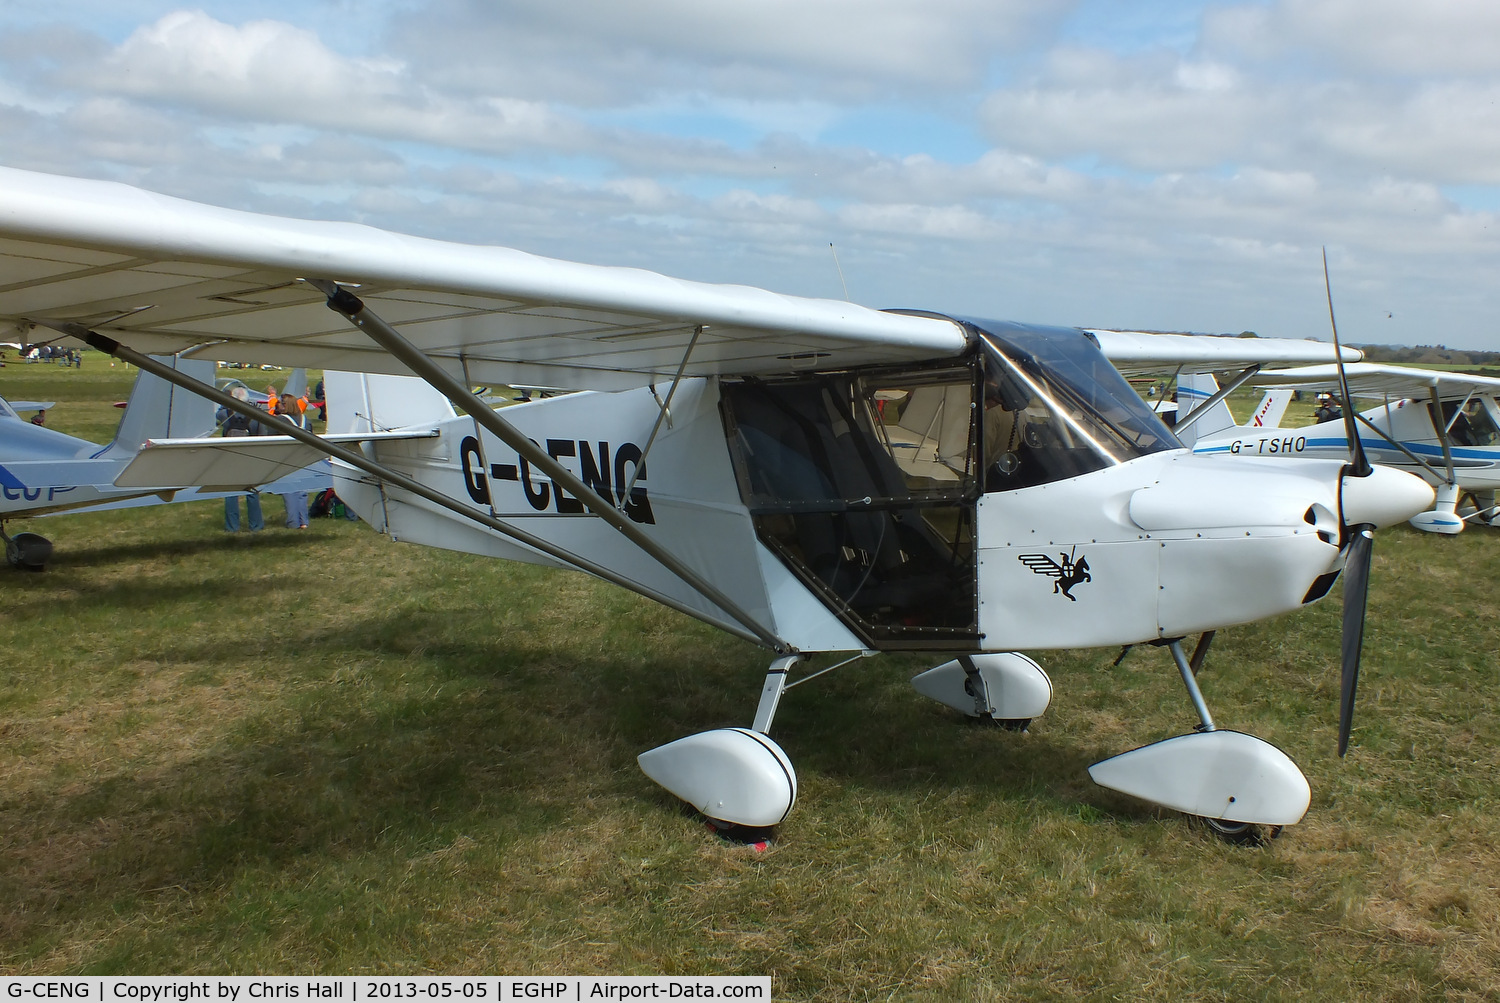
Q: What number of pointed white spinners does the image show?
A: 1